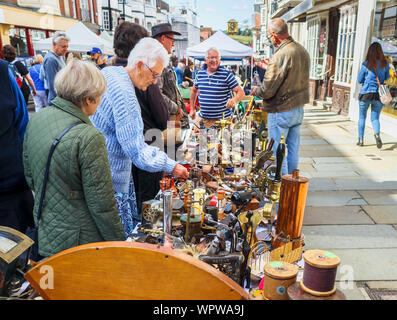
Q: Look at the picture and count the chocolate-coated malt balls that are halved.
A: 0